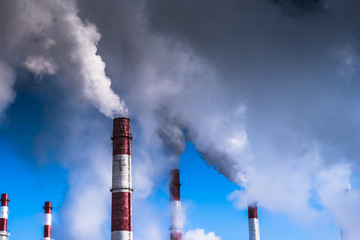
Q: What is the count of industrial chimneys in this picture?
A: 5